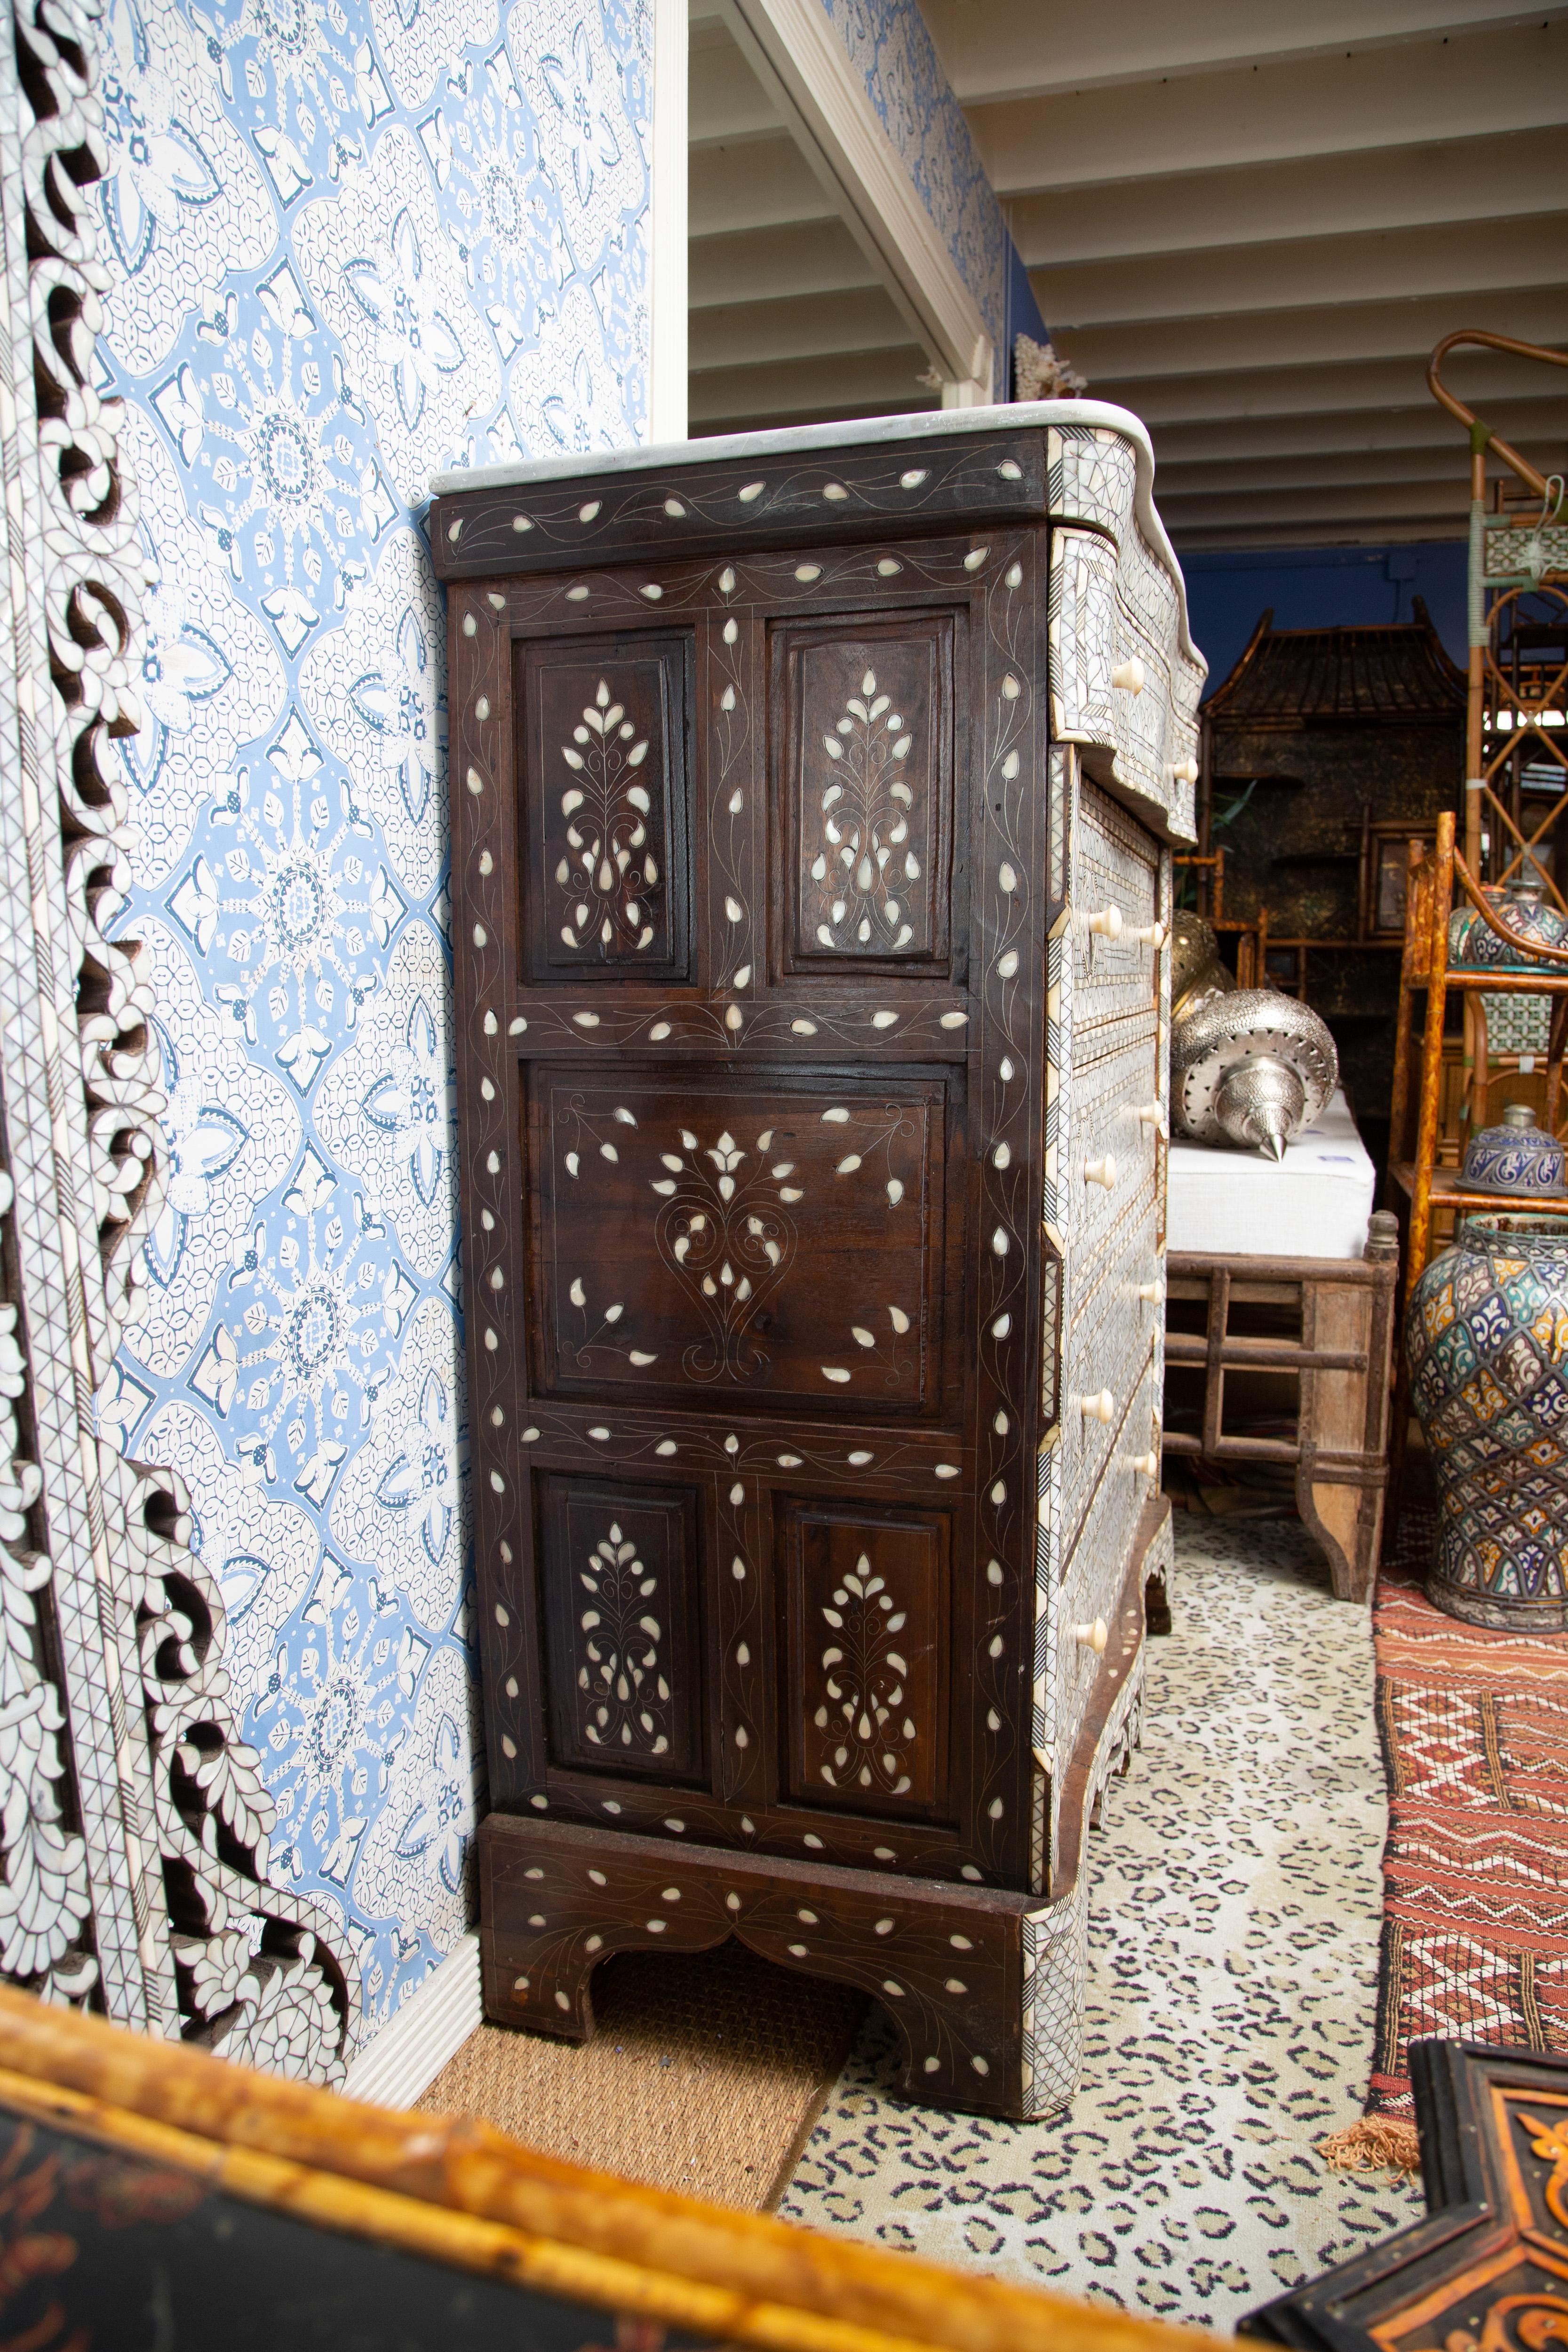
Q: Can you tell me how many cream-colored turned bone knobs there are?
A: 10